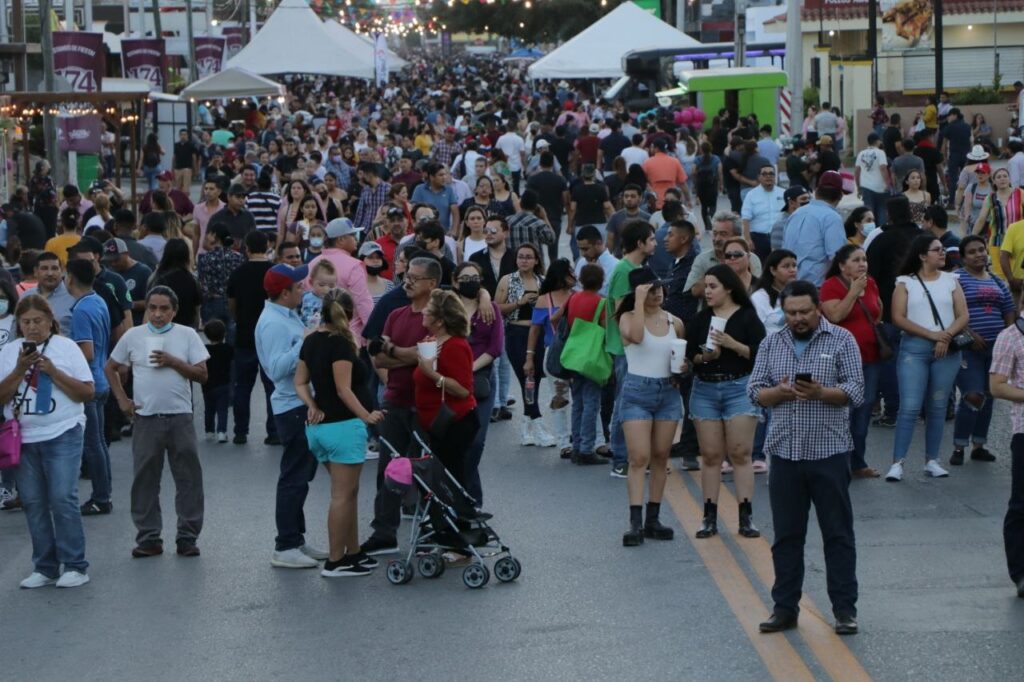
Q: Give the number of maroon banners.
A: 4